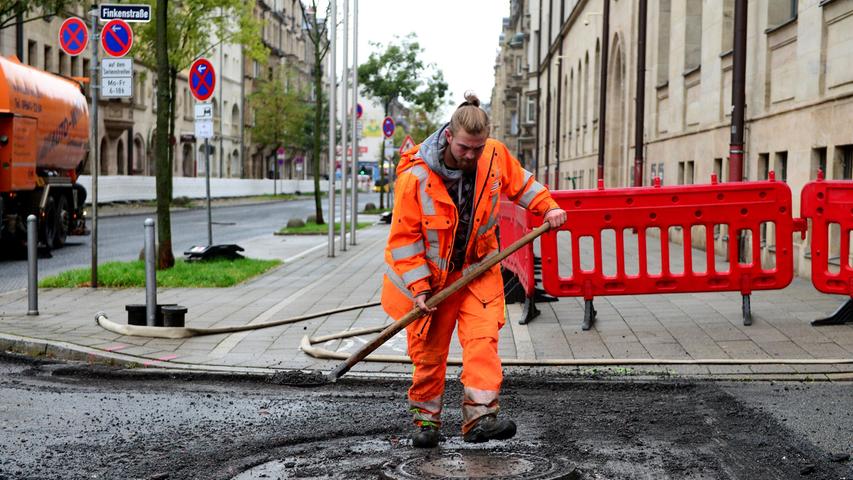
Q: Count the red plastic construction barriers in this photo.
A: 3